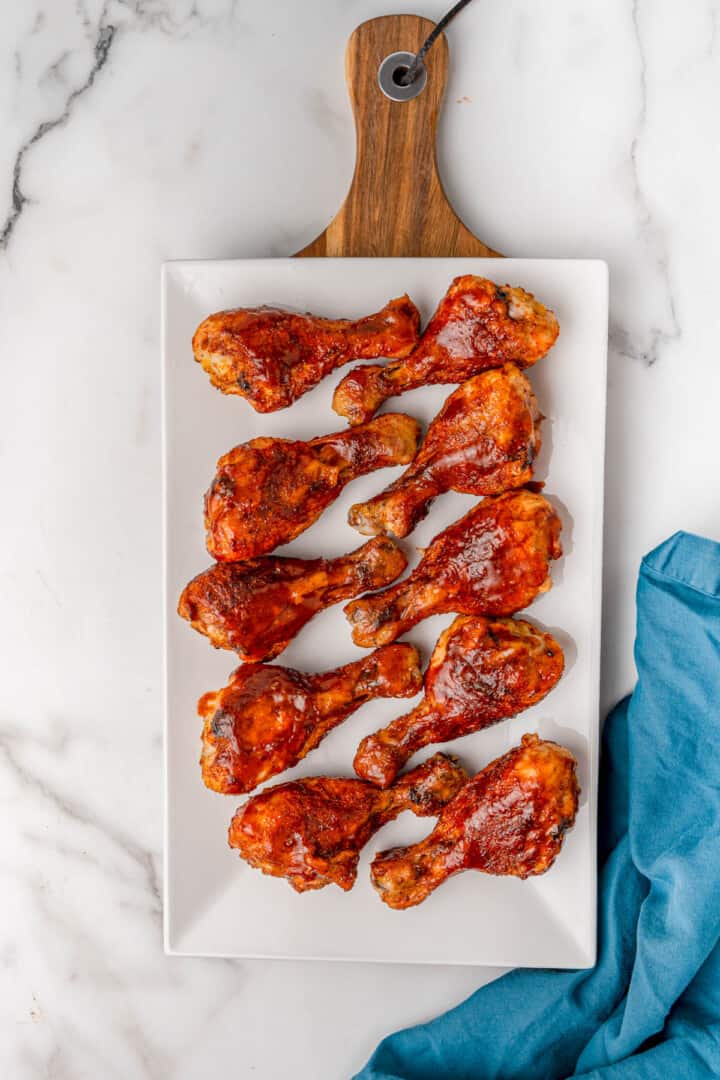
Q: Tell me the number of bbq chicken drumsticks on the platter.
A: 10